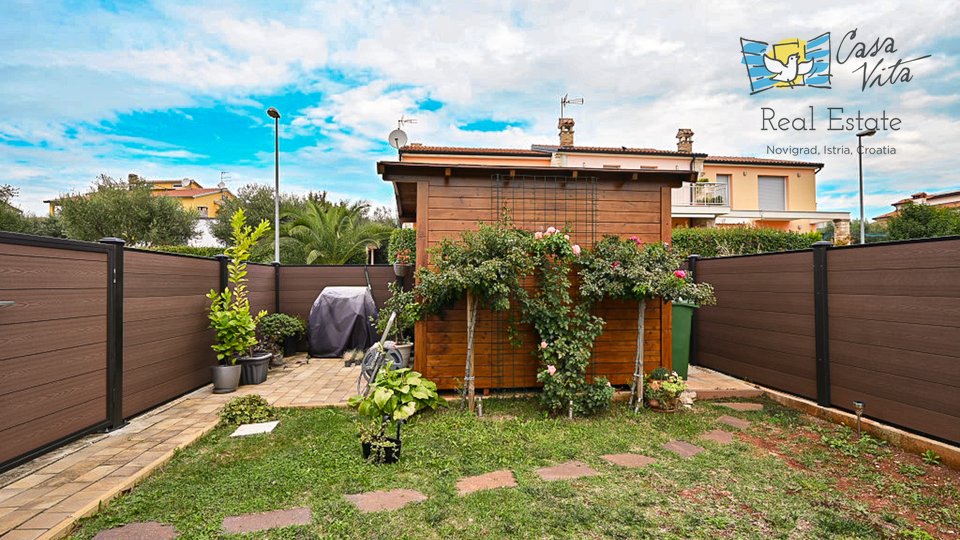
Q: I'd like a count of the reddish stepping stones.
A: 10